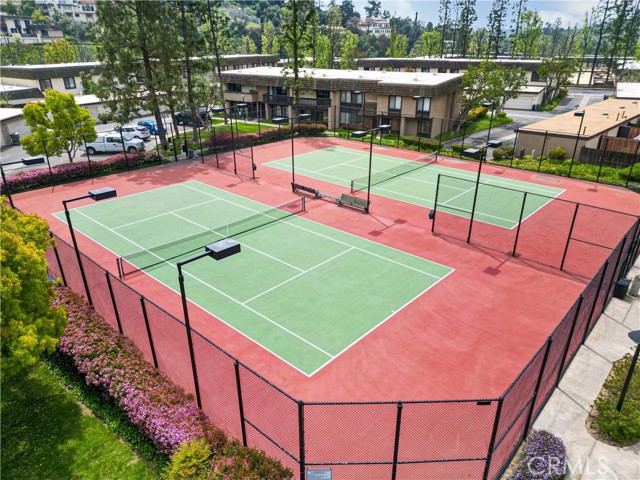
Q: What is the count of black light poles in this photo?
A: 12